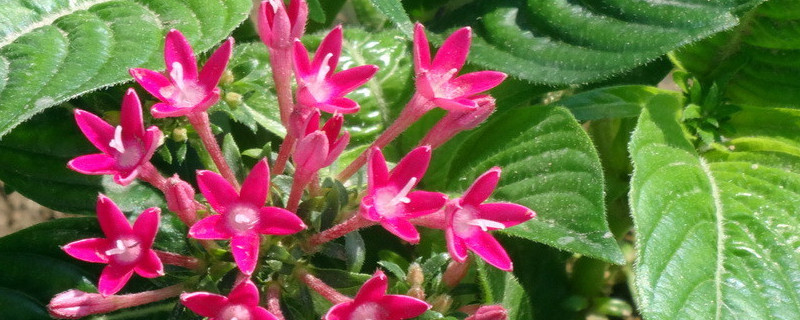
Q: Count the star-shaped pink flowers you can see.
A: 10